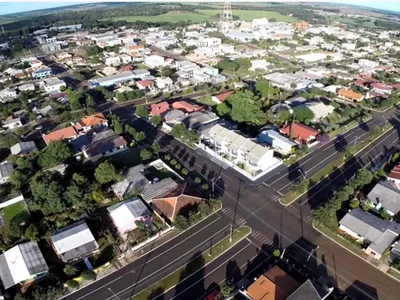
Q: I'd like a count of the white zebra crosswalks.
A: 4